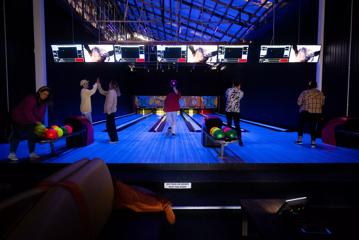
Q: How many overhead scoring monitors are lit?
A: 8